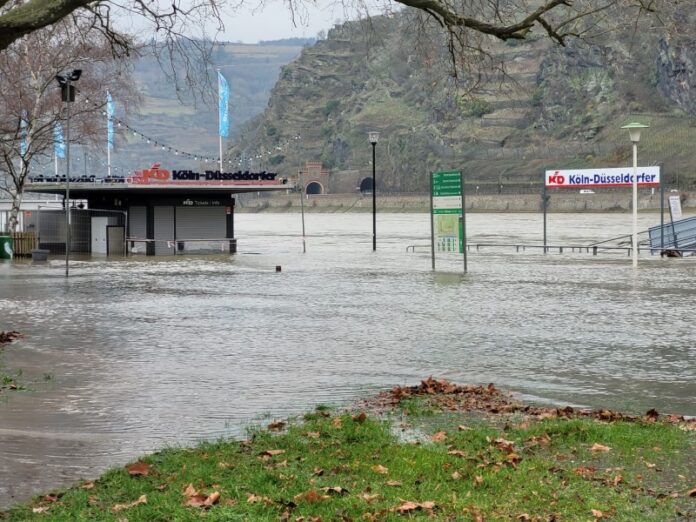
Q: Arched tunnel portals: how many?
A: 2